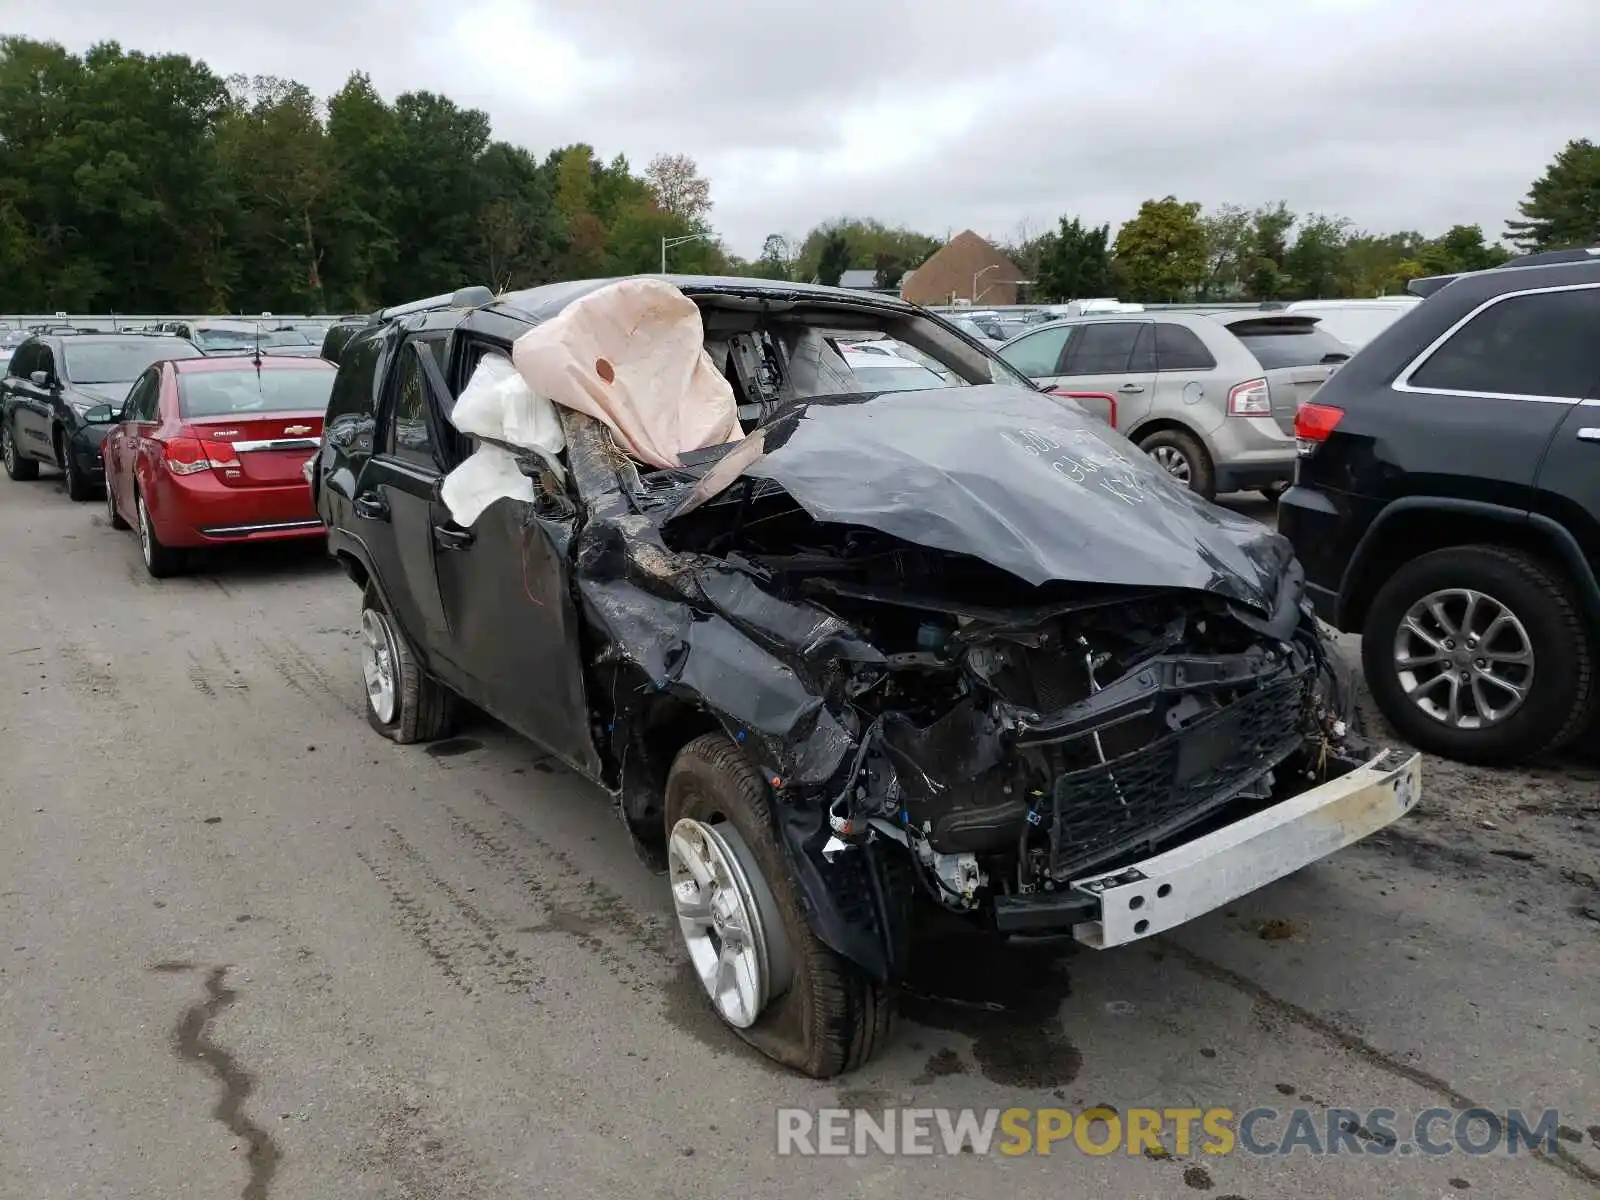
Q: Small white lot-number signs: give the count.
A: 2